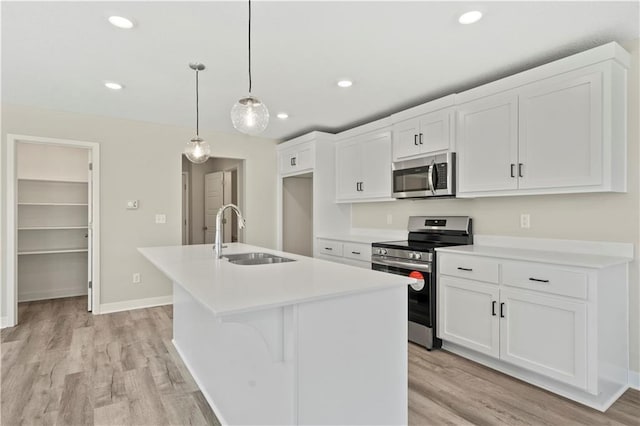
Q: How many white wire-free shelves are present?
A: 4